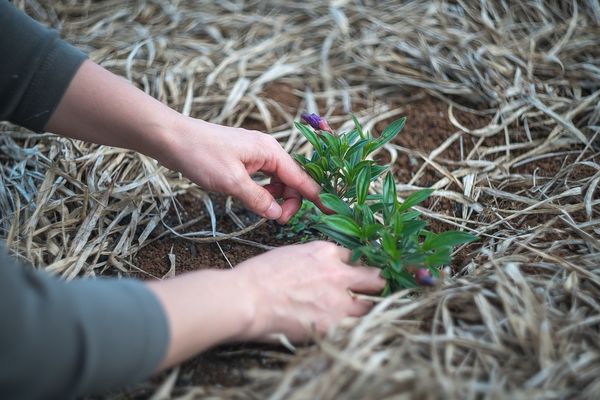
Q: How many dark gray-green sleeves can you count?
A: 2